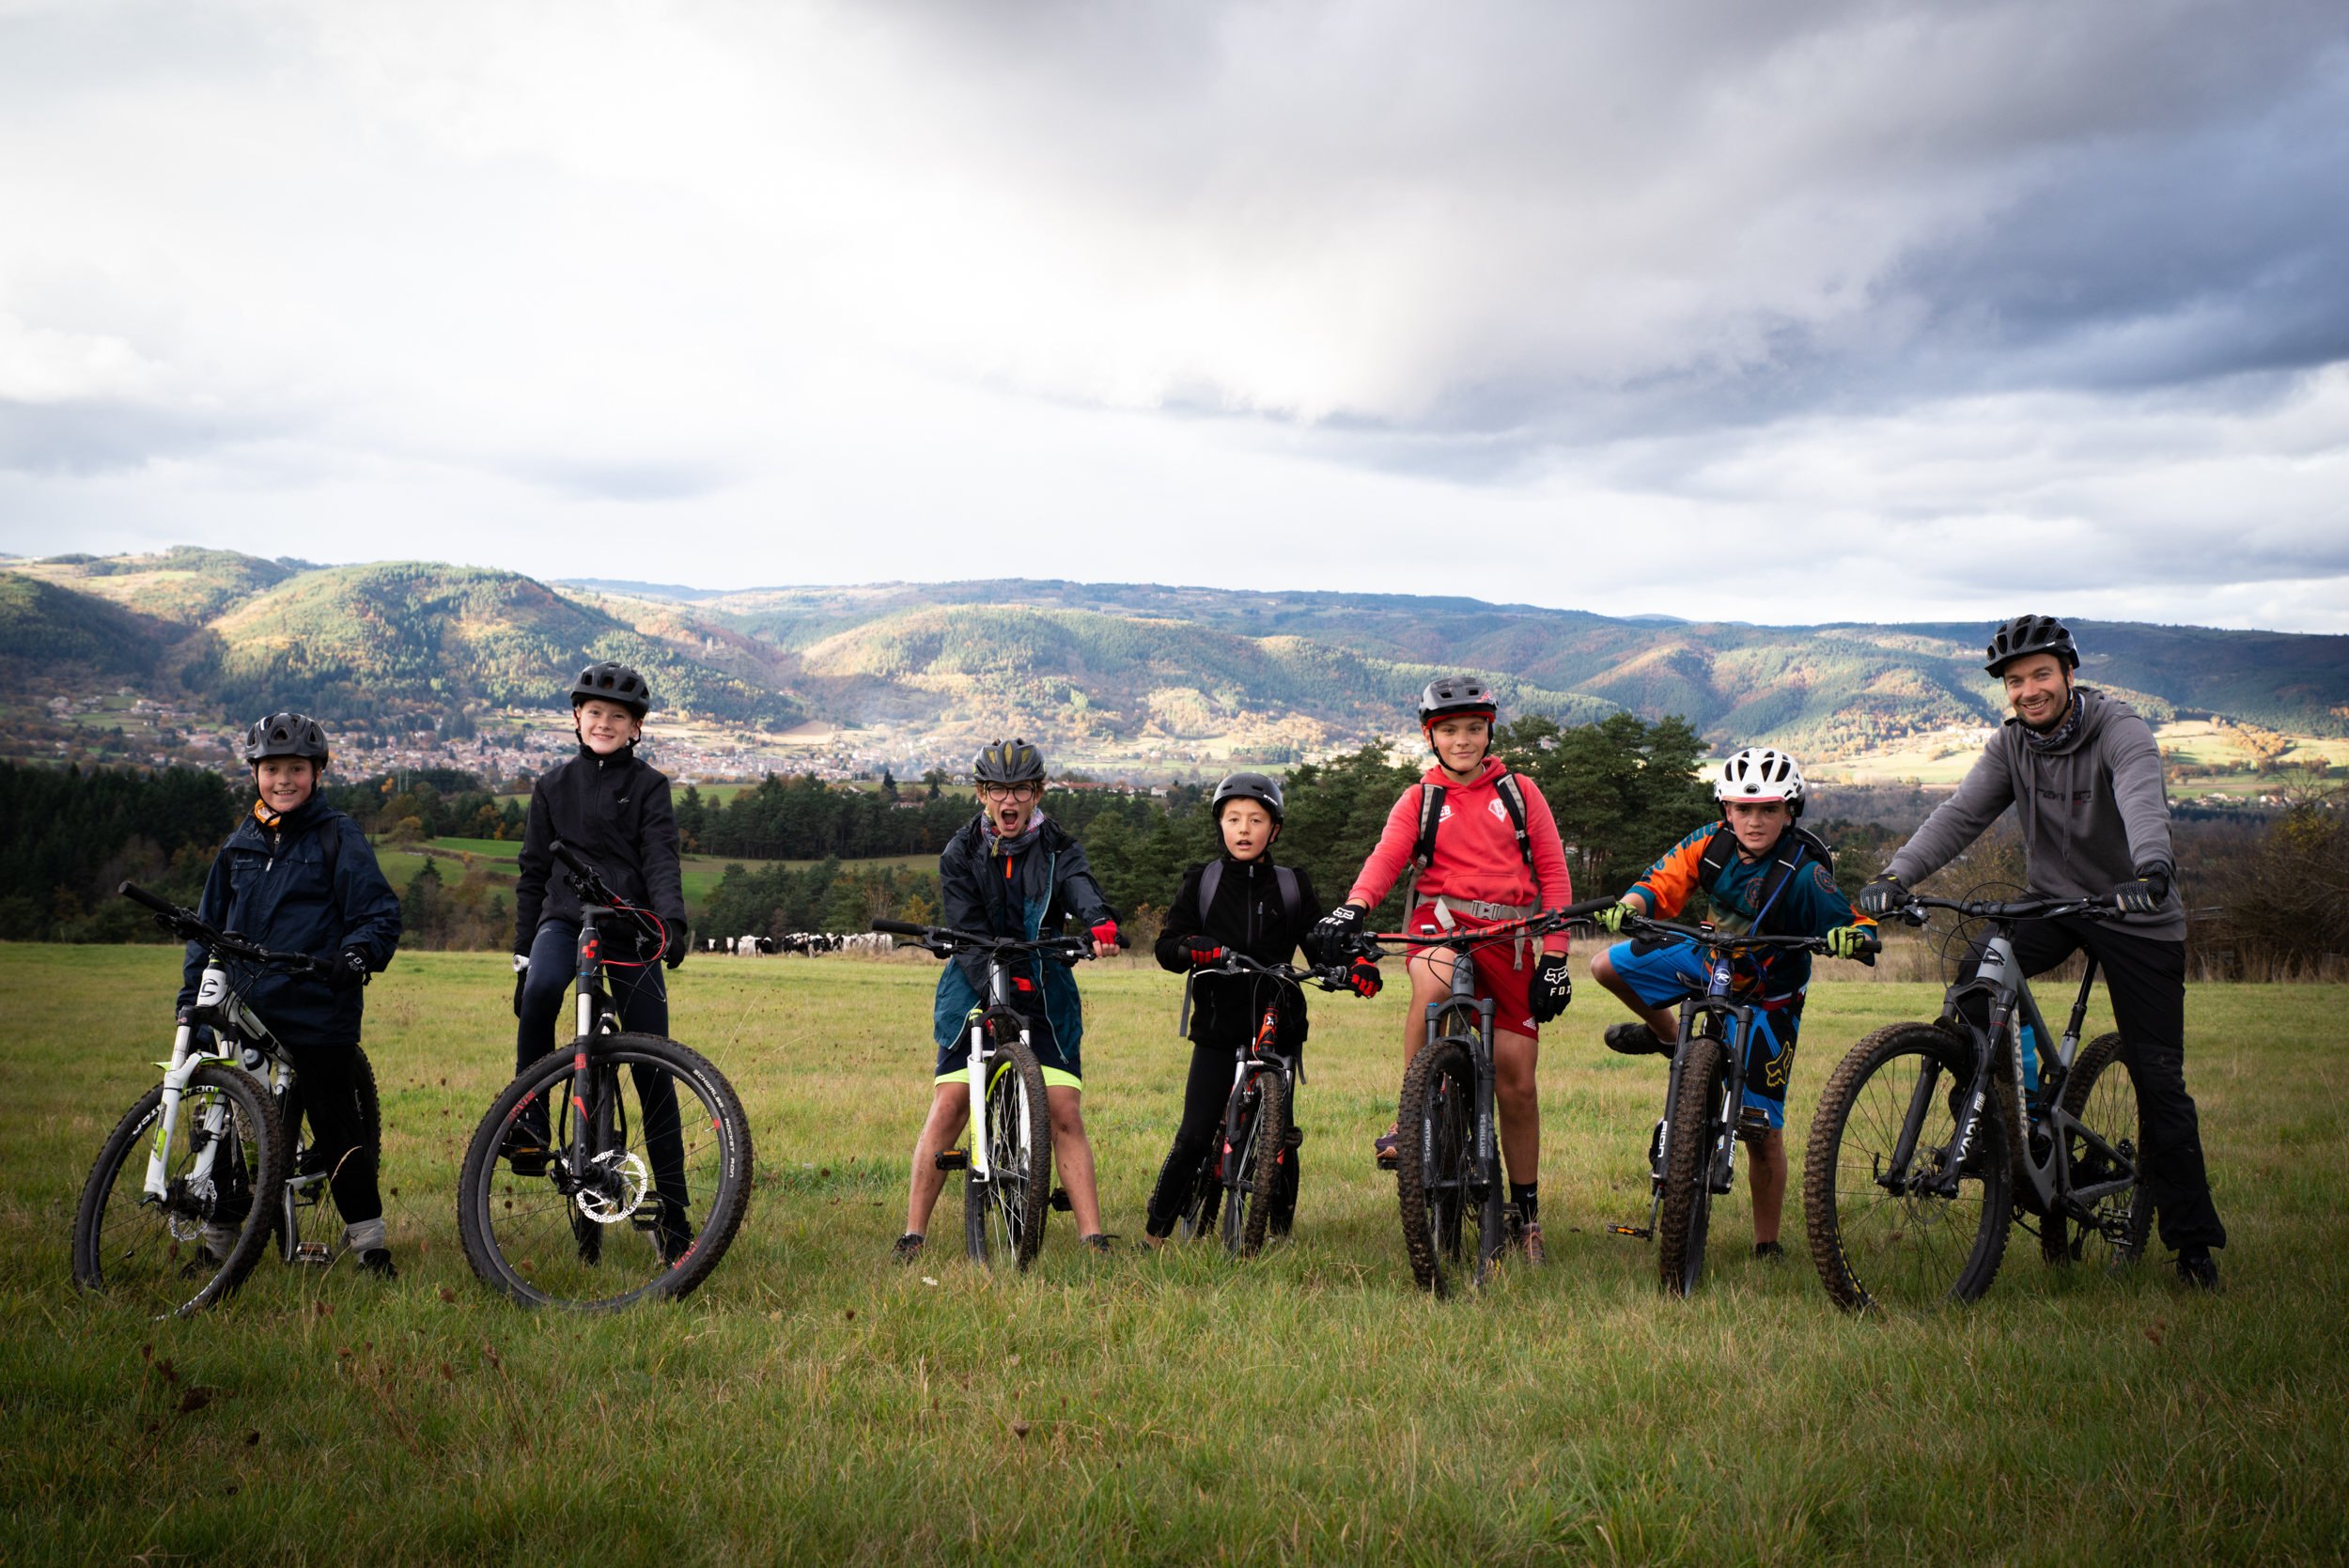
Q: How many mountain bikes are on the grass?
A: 7